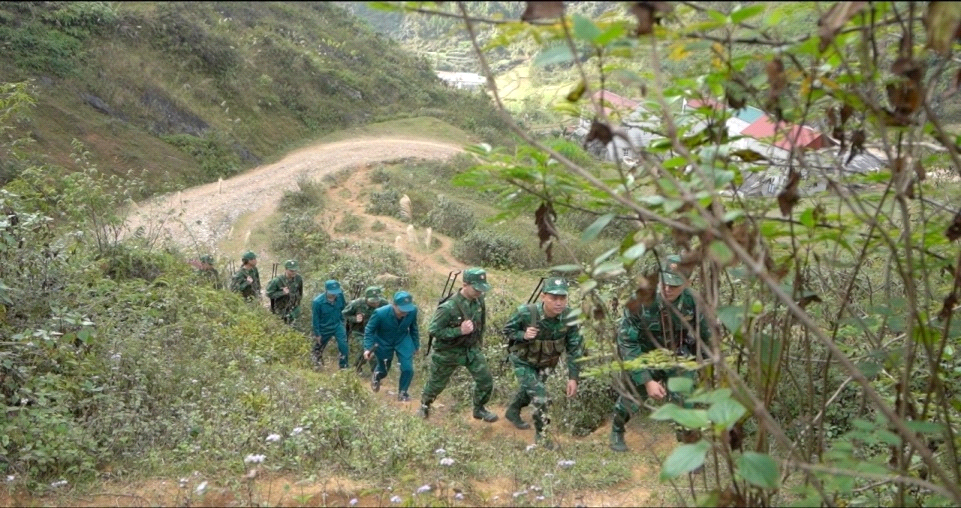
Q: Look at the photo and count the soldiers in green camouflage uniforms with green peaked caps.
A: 7